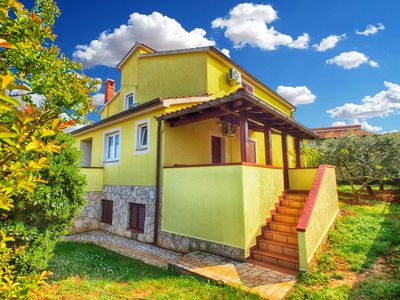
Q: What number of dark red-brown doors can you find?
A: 2